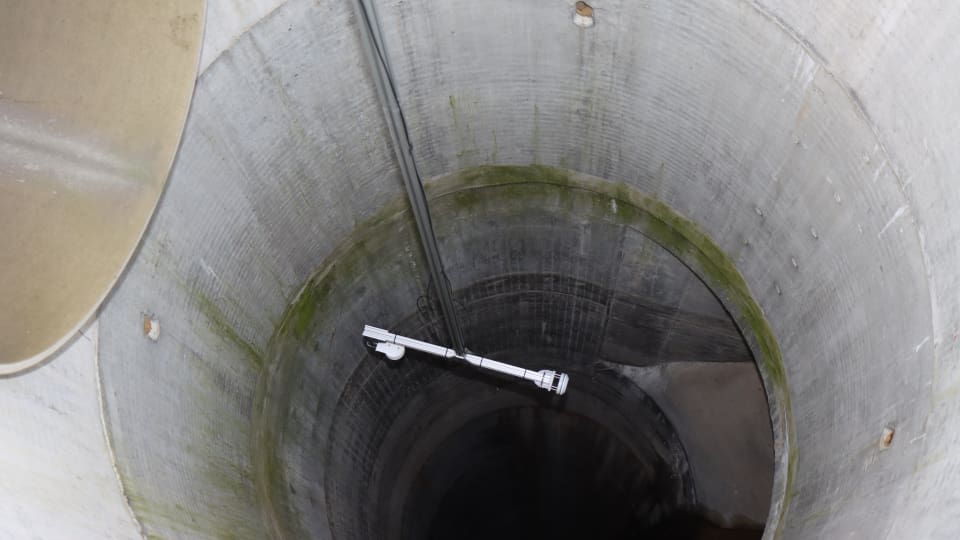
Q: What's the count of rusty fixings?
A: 3